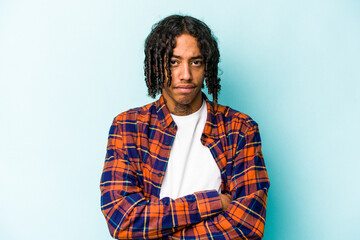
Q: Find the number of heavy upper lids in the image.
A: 2